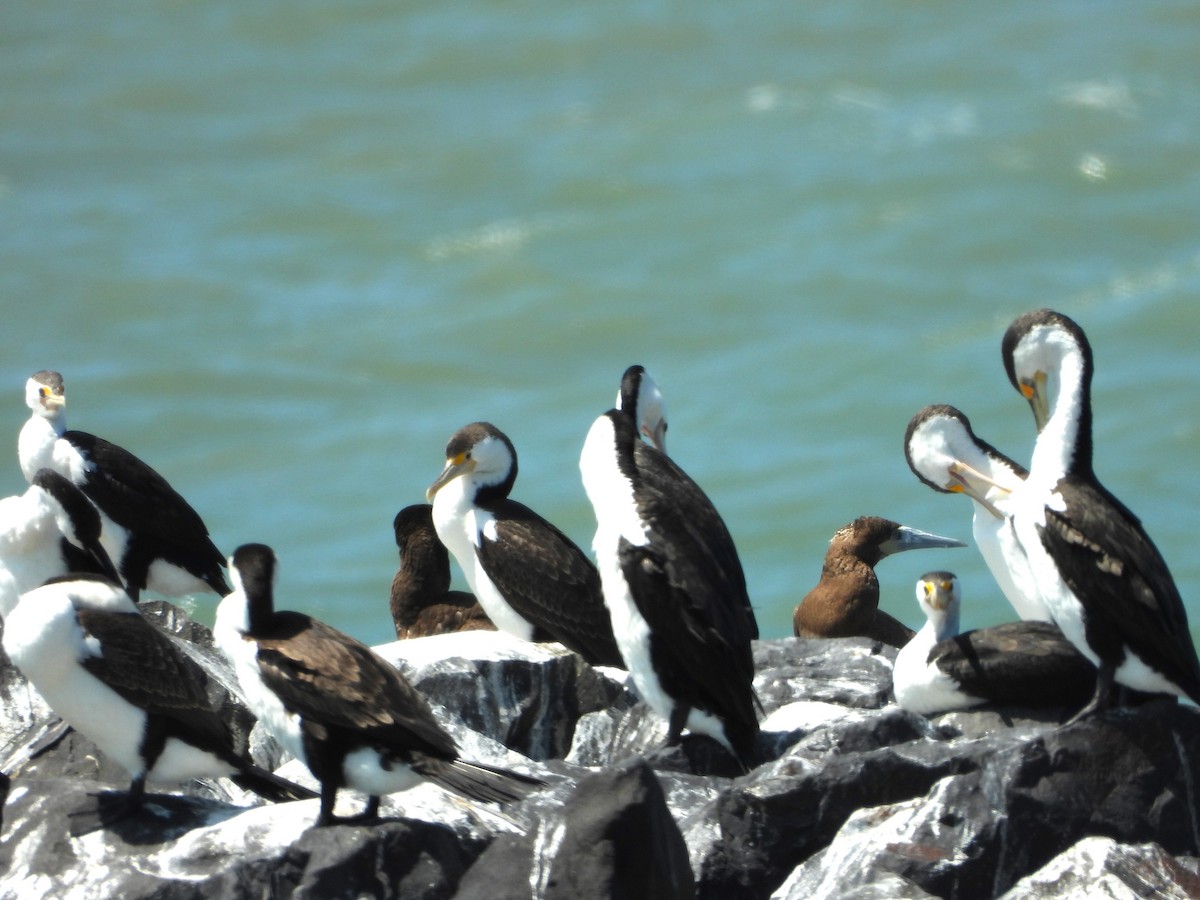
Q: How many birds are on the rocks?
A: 12